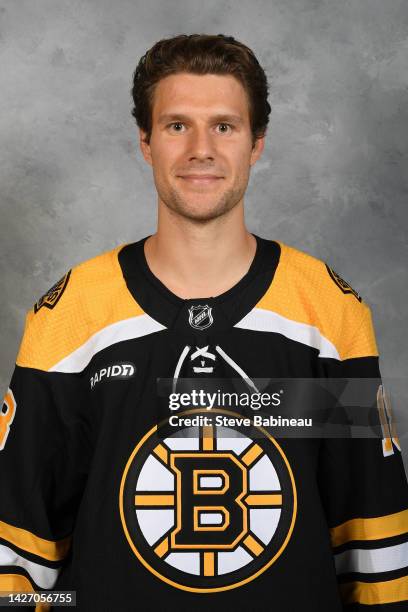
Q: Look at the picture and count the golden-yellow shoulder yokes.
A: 2